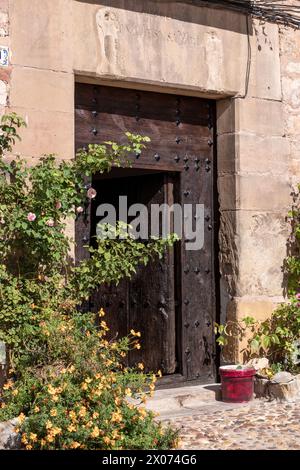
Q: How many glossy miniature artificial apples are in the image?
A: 0